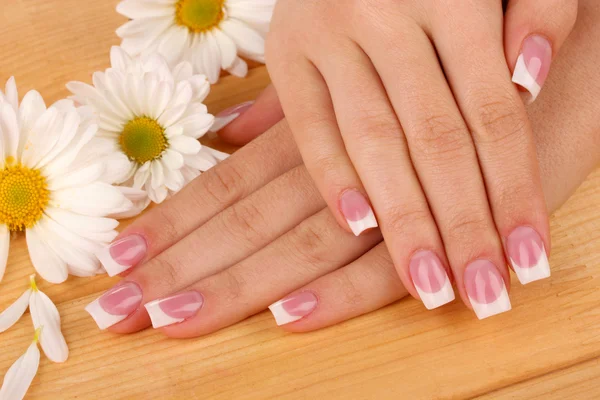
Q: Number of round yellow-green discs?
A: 3